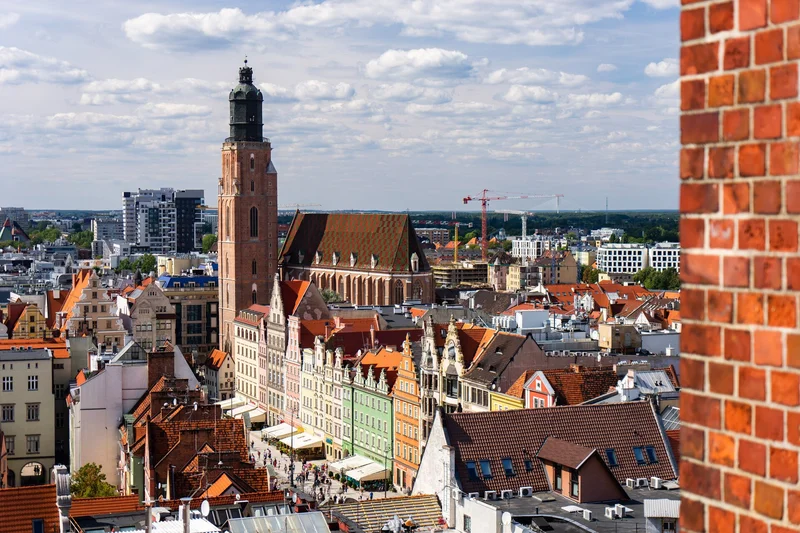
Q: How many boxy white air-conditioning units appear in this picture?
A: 11